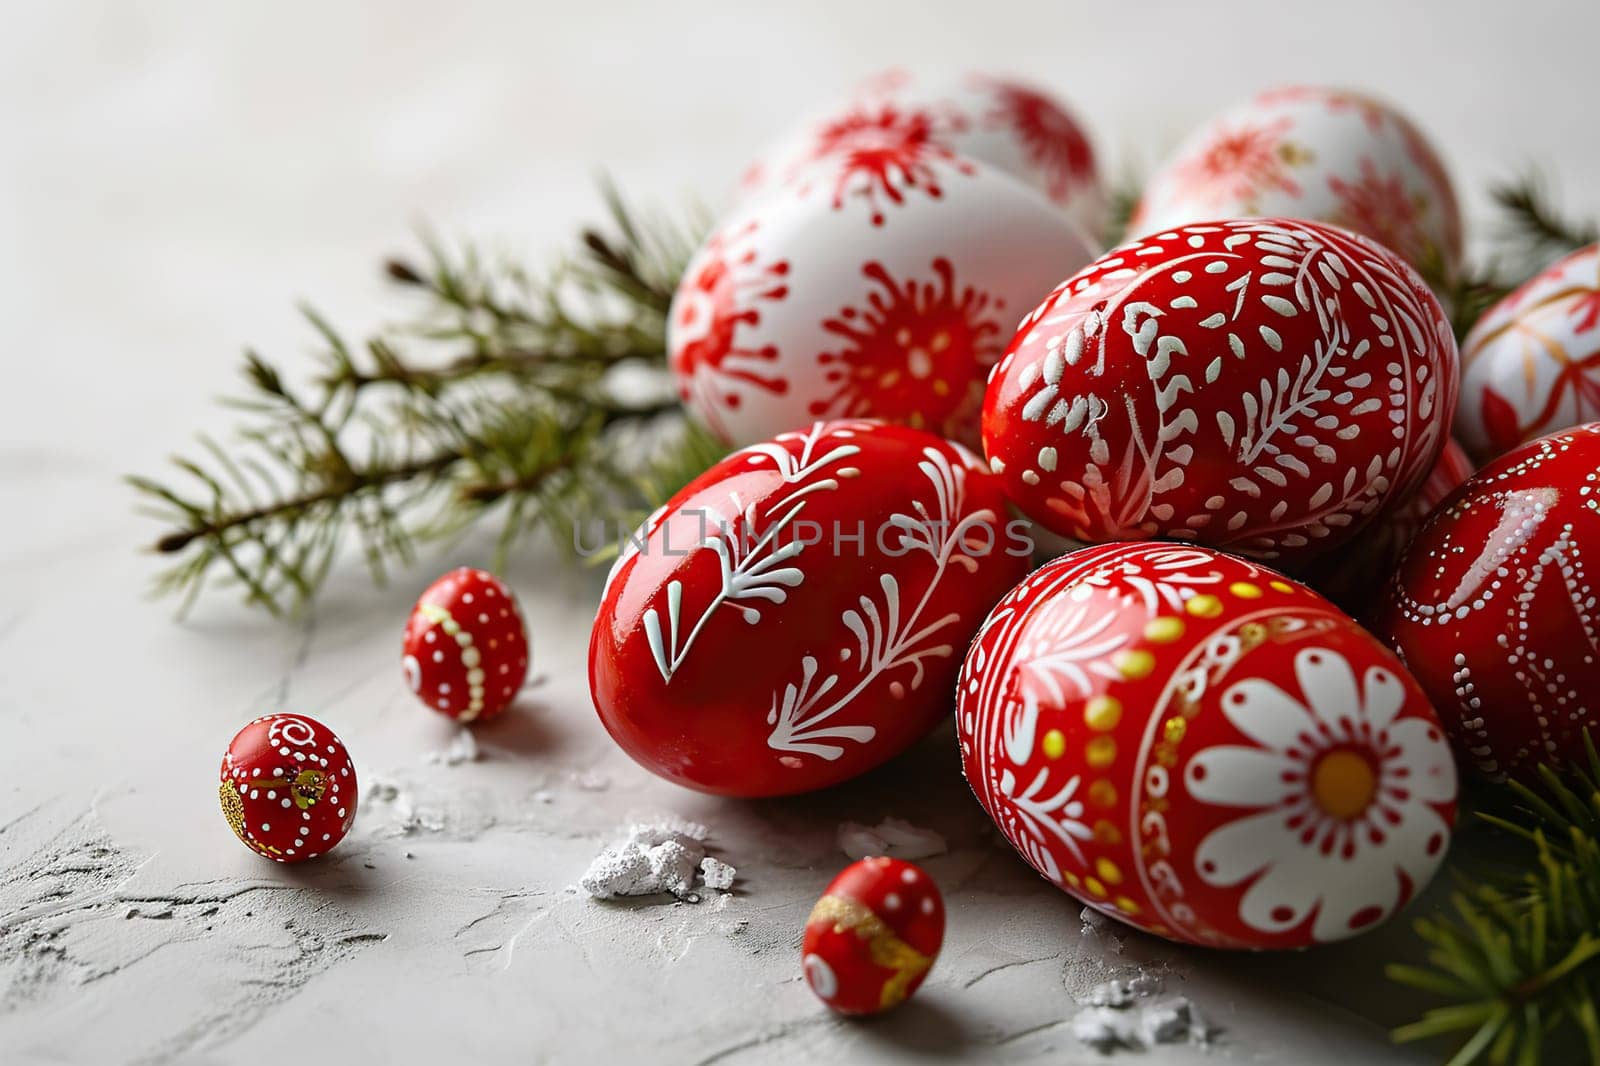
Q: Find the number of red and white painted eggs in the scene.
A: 12